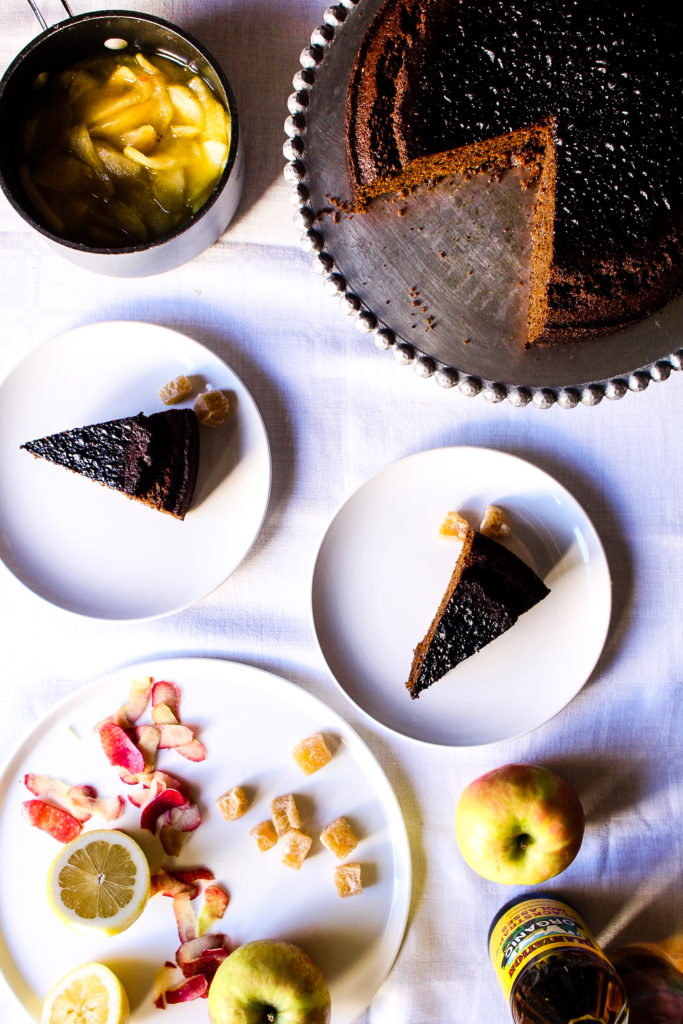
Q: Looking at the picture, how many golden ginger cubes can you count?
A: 11